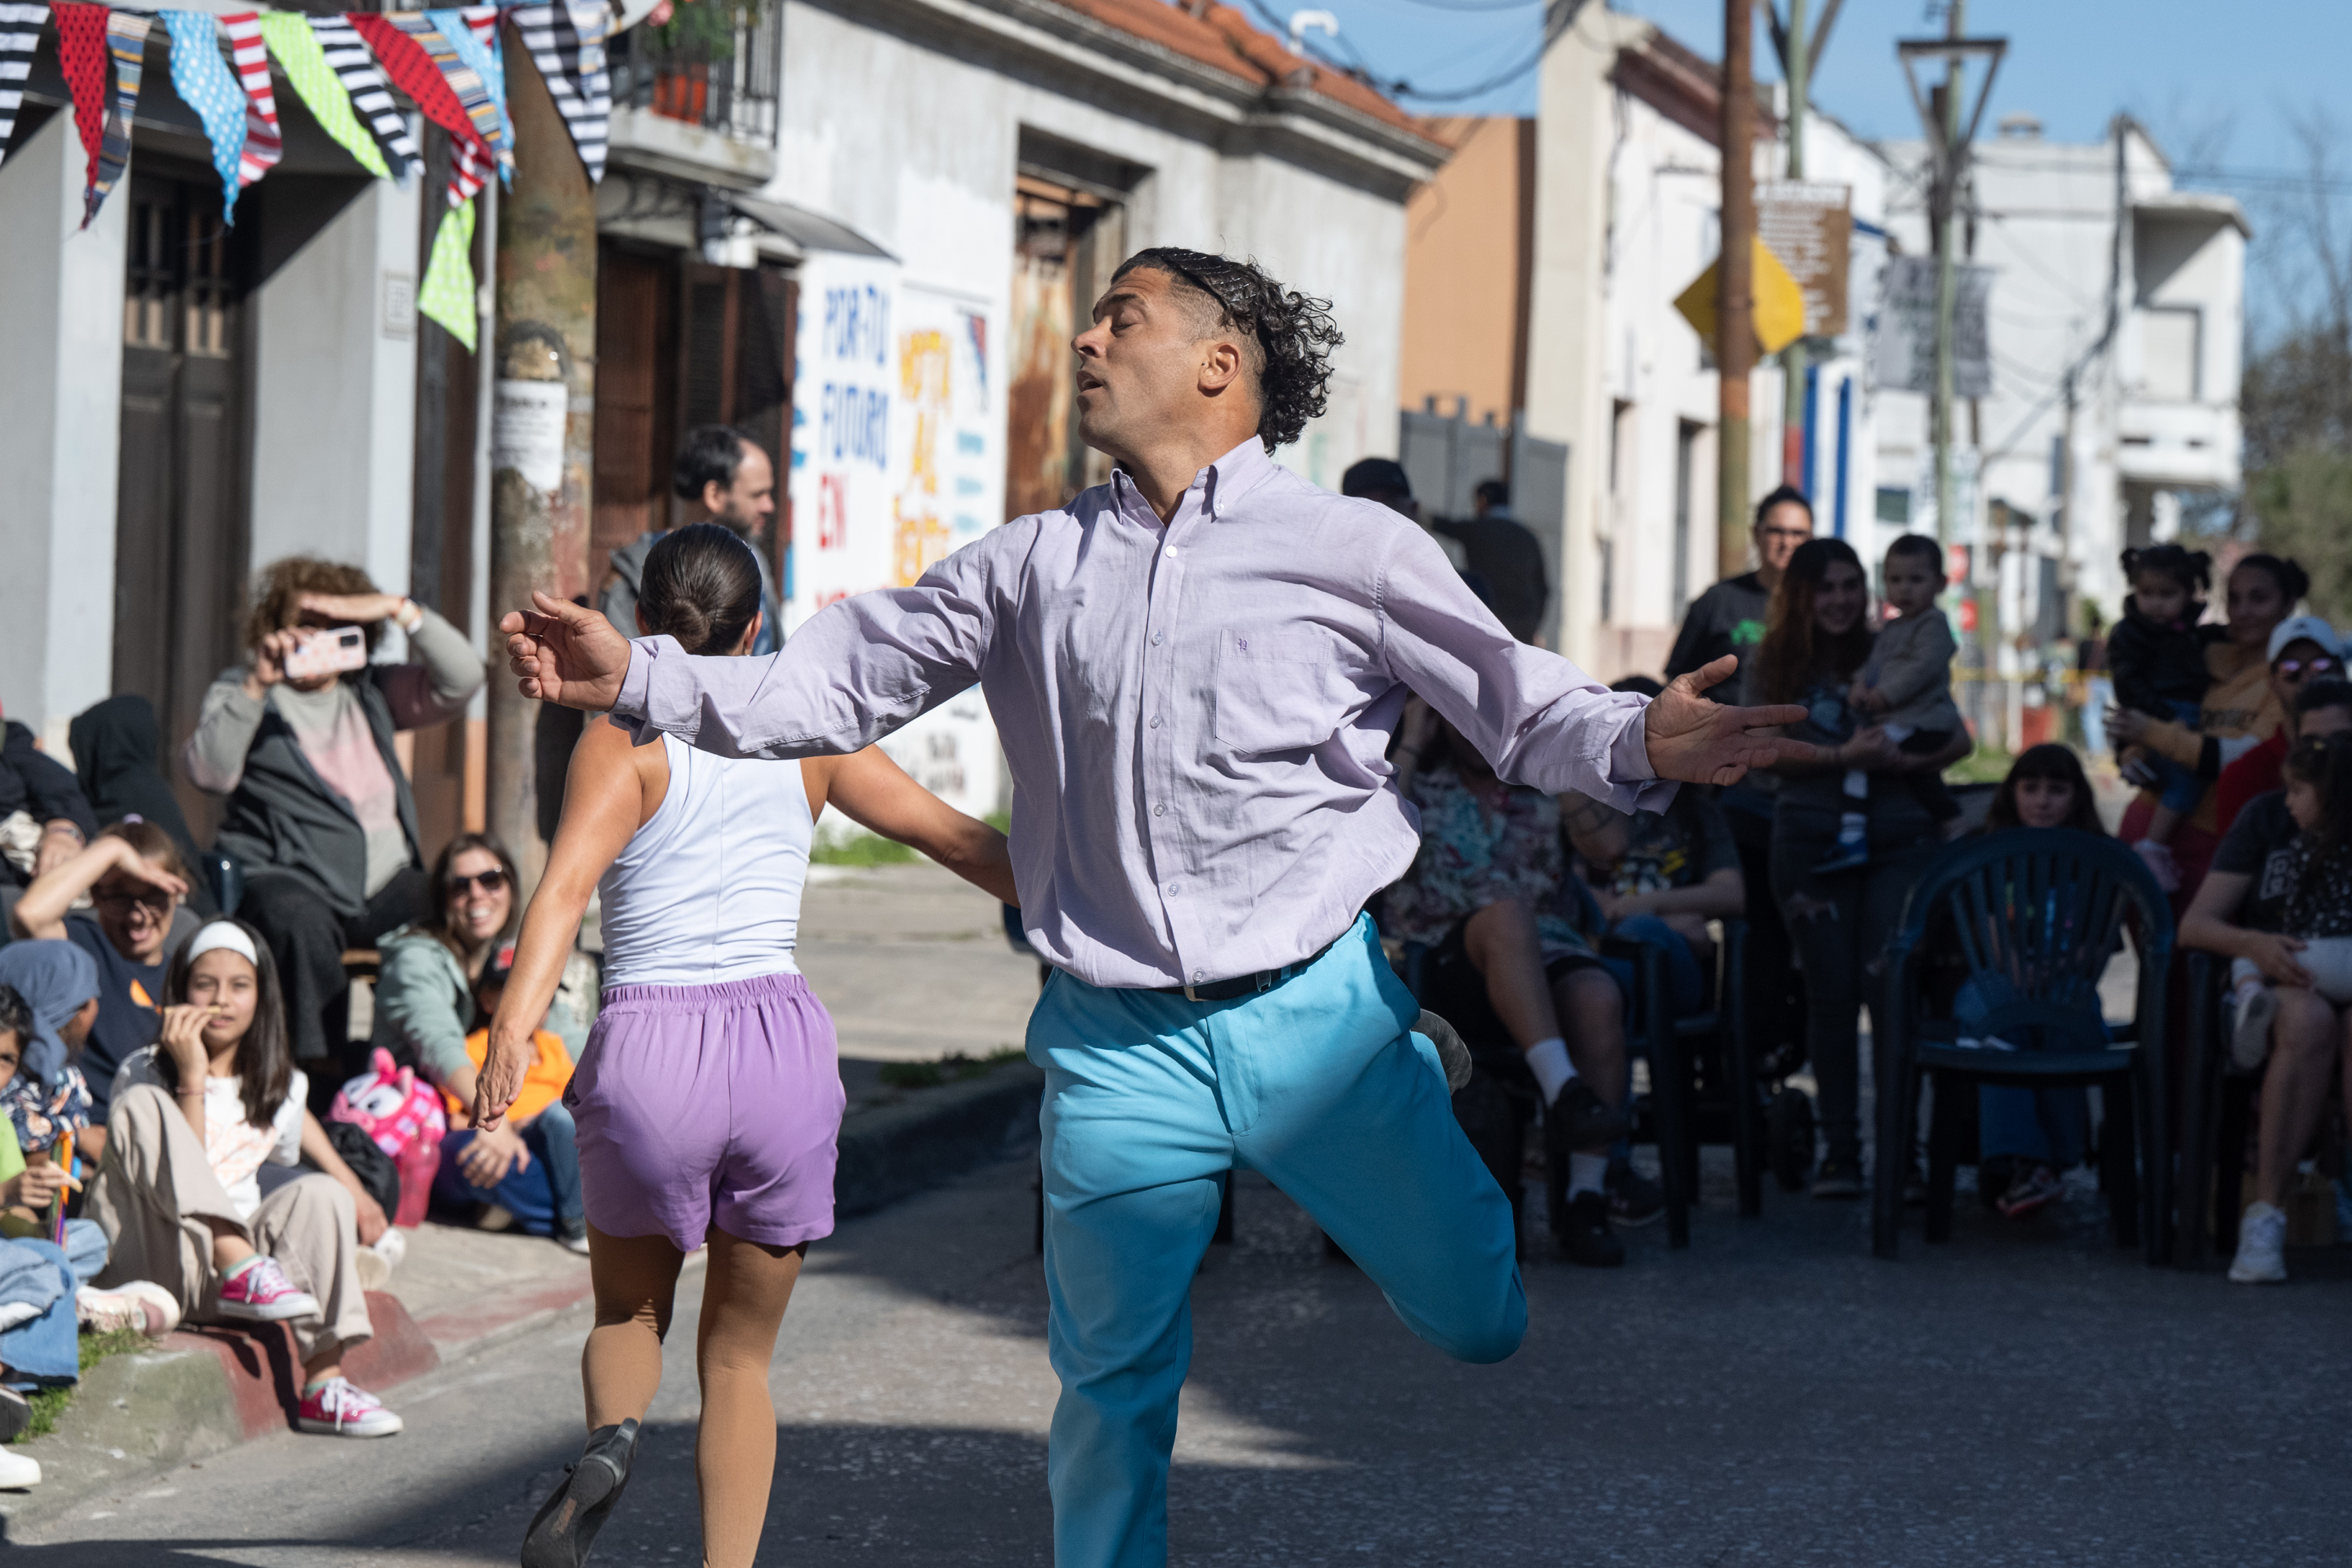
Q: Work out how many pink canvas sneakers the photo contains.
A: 2